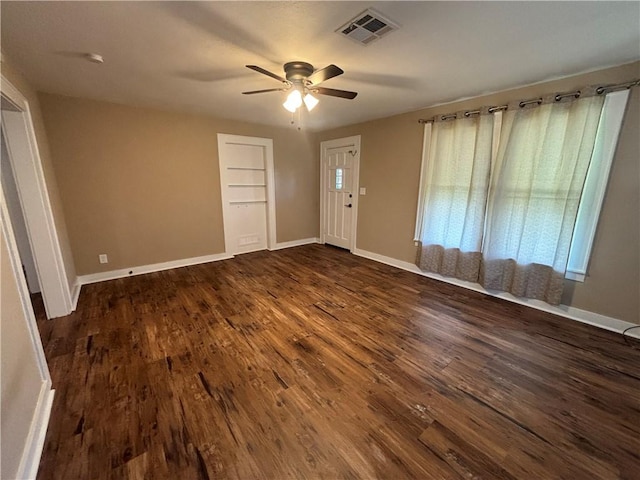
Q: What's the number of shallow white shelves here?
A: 3